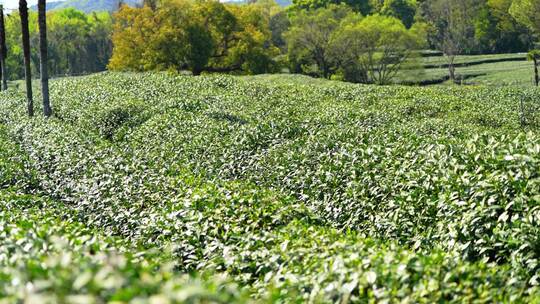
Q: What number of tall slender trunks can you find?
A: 3